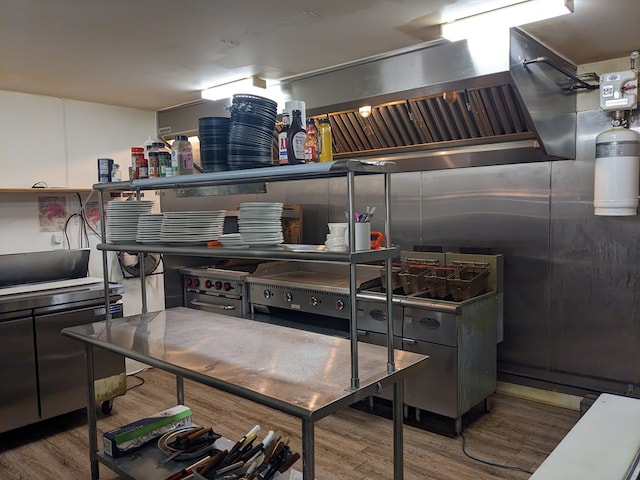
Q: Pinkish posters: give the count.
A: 2